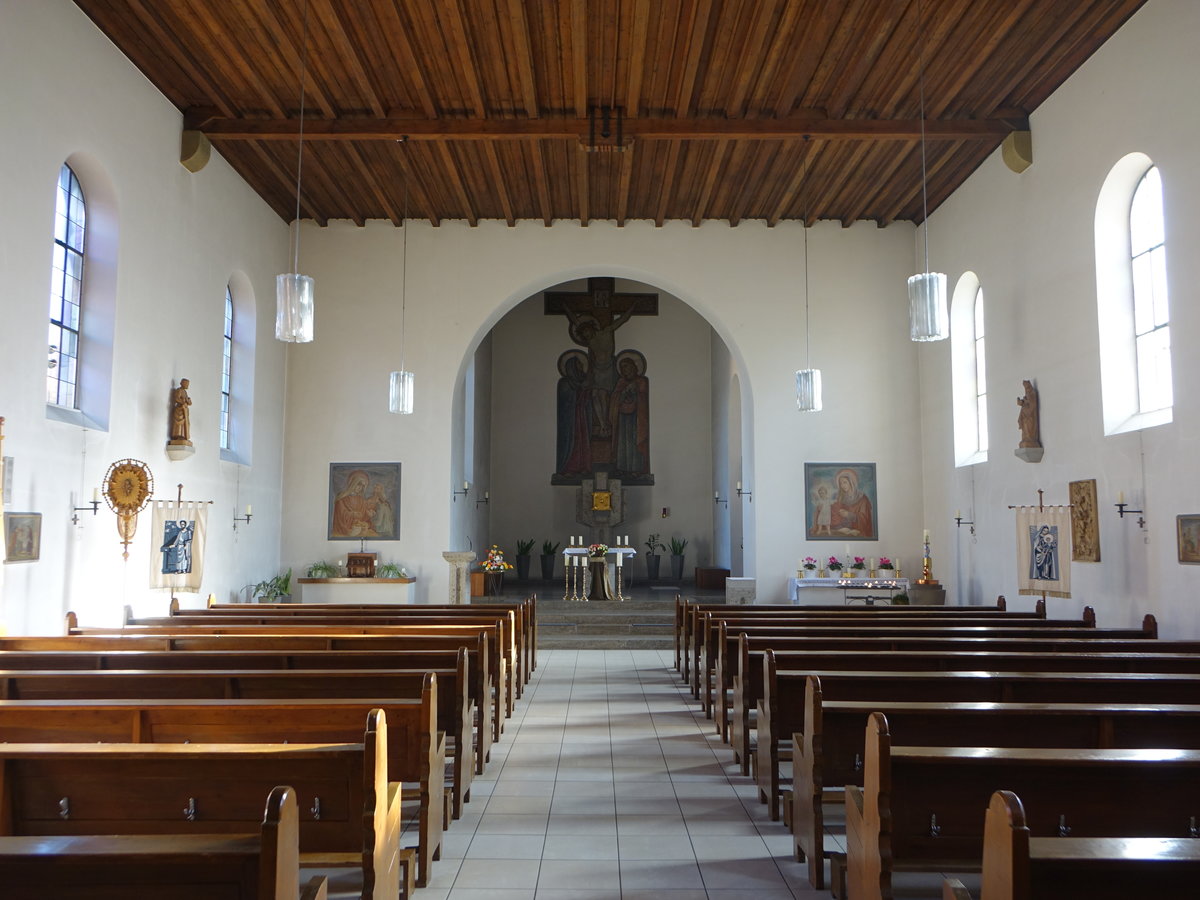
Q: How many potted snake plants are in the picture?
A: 3